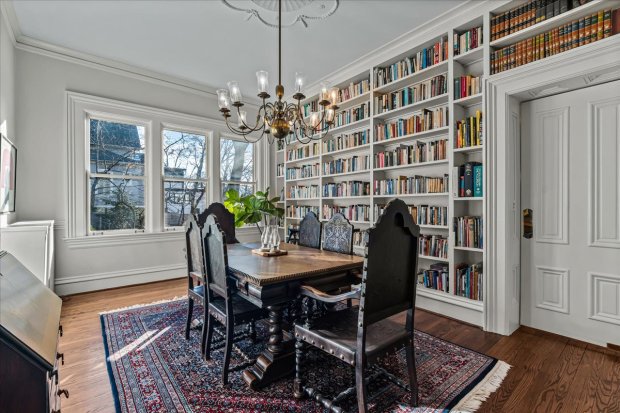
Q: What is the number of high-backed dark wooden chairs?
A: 6